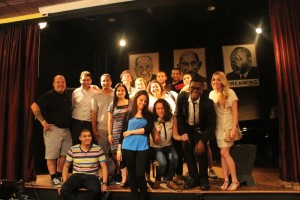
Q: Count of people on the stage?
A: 15